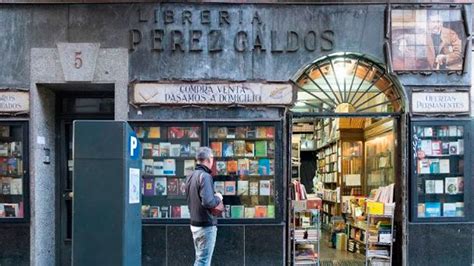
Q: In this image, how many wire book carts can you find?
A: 2